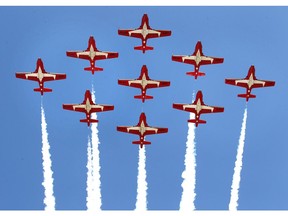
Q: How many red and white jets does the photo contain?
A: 9